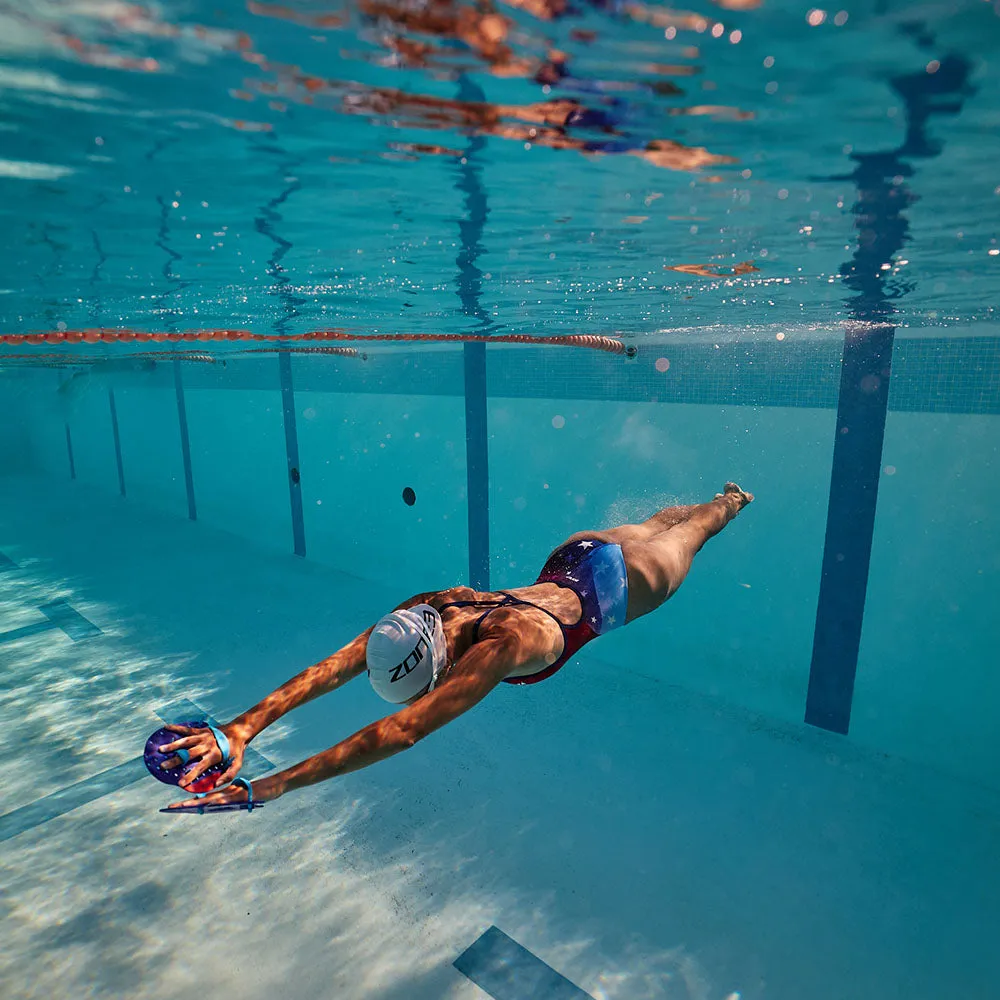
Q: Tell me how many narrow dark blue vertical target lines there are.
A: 6